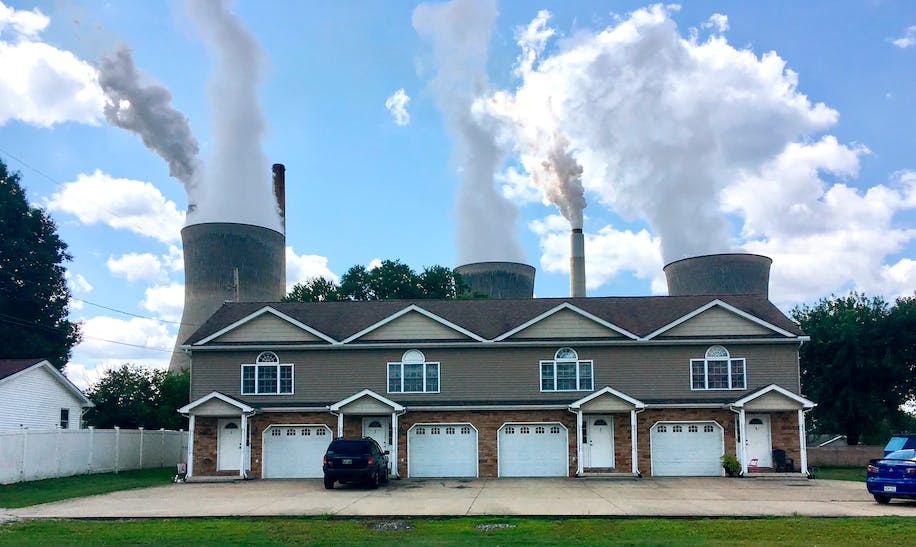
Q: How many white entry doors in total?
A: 4